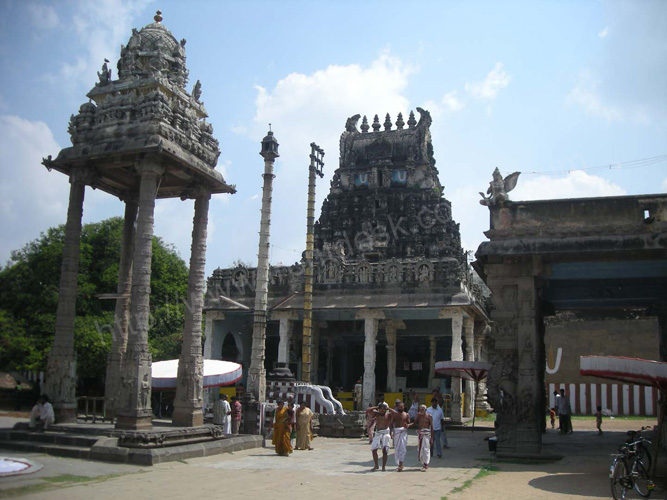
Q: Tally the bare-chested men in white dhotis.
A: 3